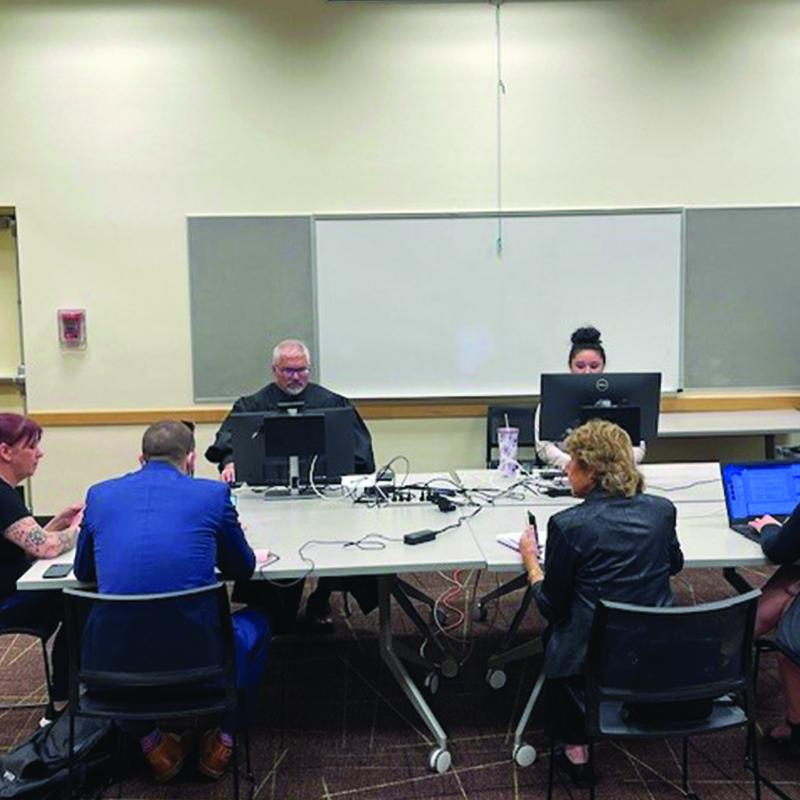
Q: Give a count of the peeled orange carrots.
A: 0